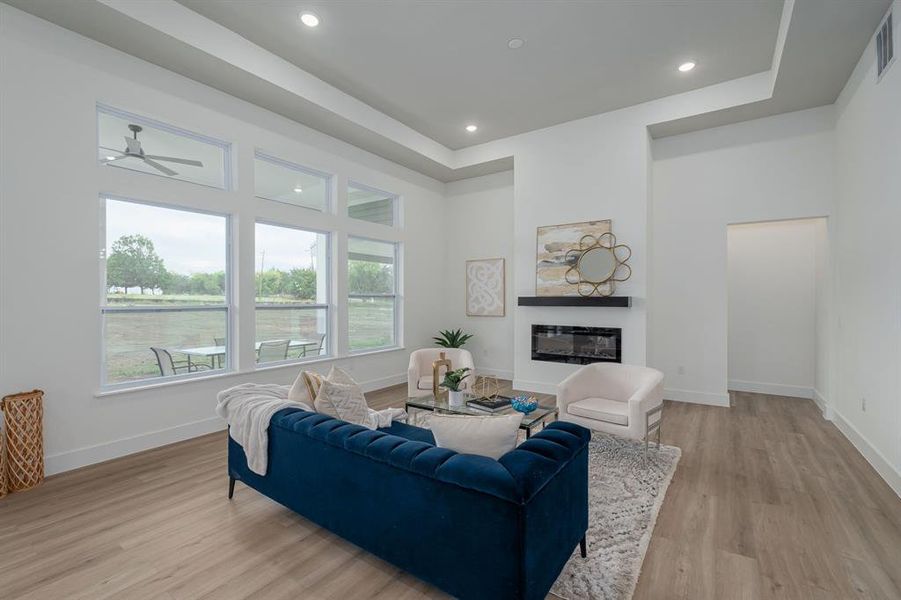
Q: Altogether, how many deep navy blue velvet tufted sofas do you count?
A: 1